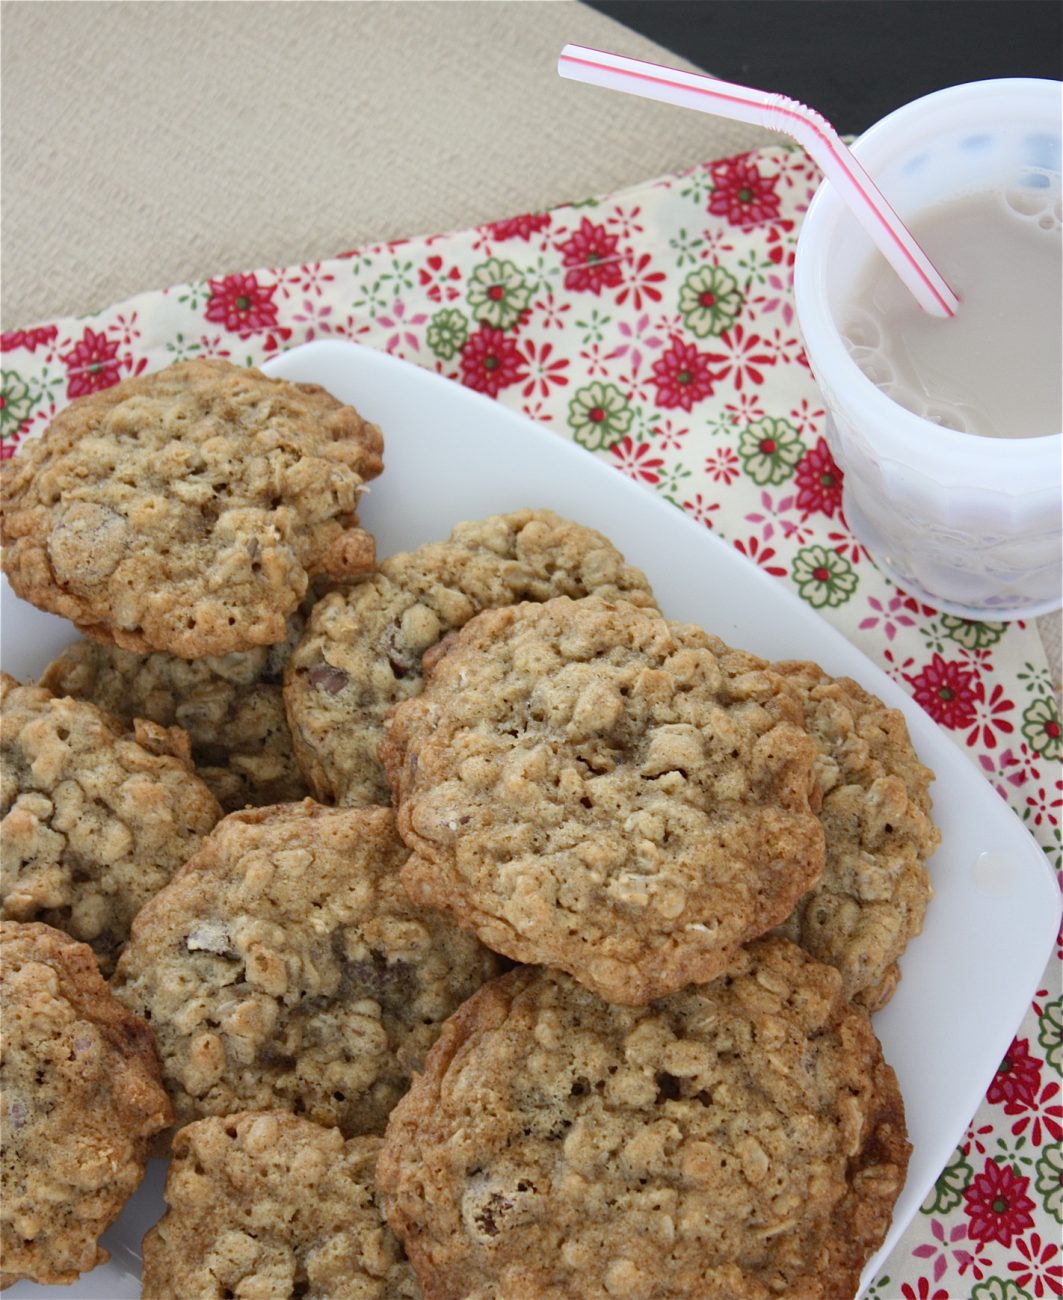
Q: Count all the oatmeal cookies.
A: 10